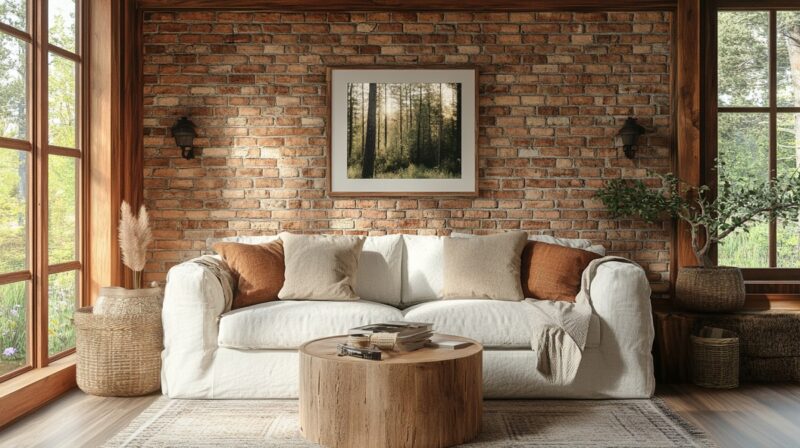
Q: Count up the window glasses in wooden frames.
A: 12